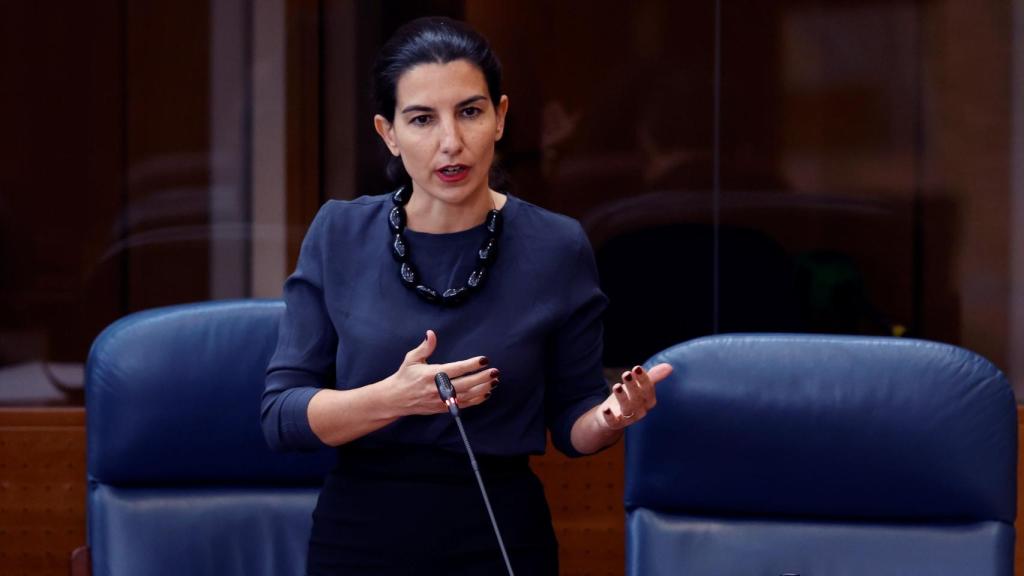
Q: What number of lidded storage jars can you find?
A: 0